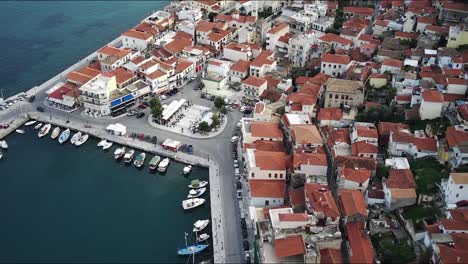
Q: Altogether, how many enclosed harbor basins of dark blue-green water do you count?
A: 1